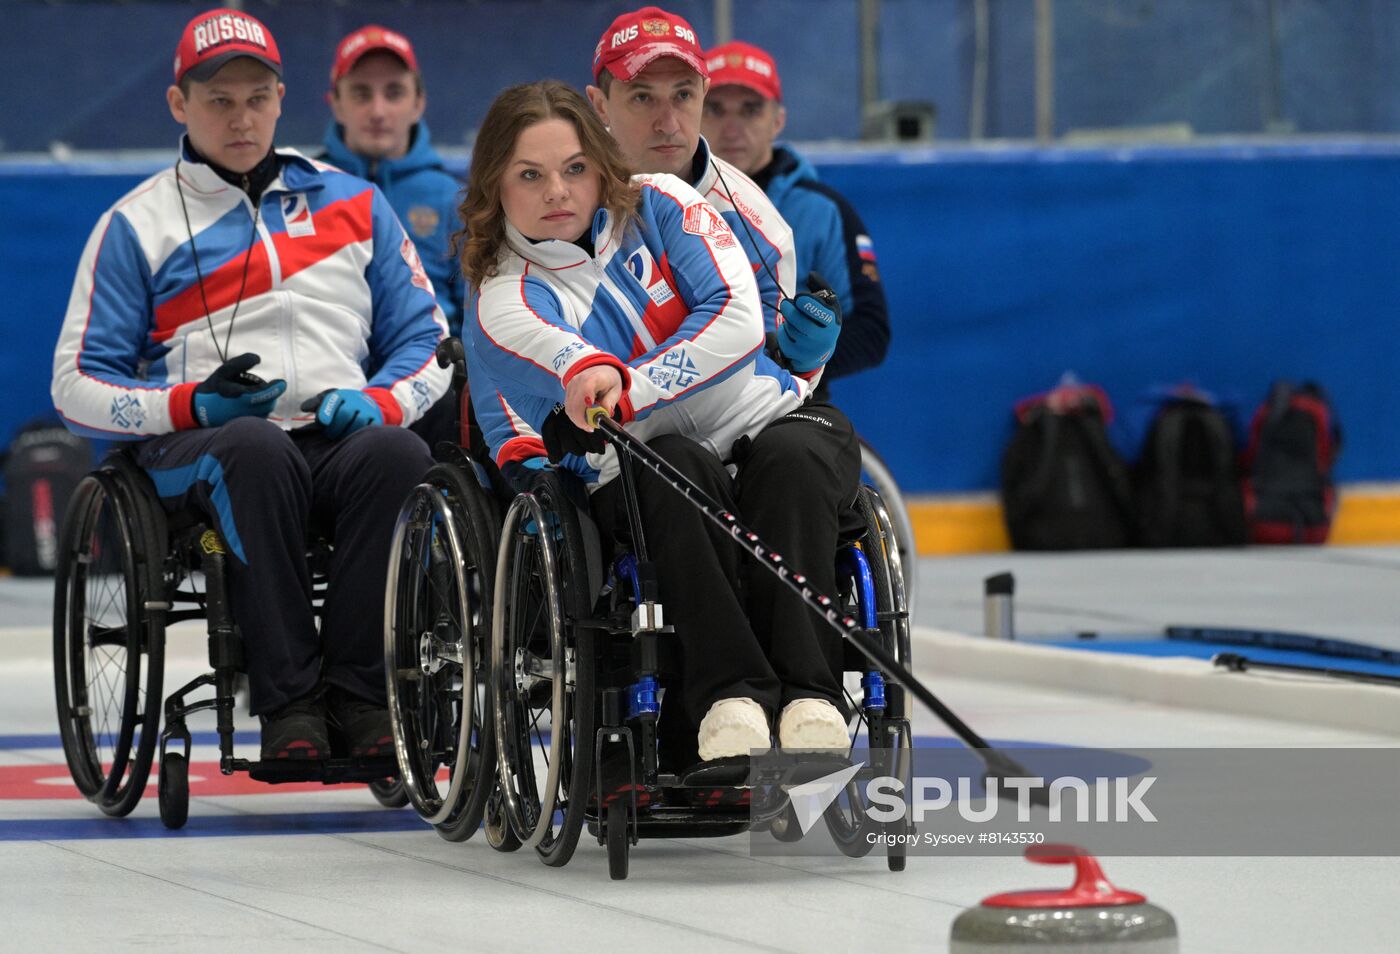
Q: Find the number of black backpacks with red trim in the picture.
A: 2